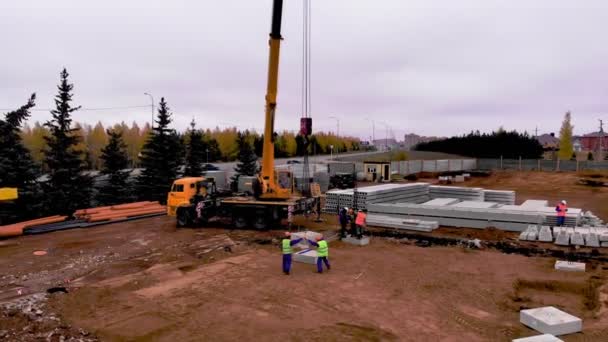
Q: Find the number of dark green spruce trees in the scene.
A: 6